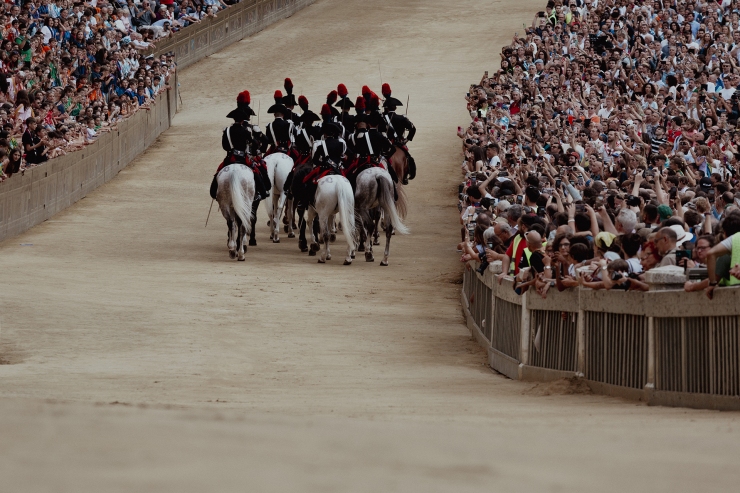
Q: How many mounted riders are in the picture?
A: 12